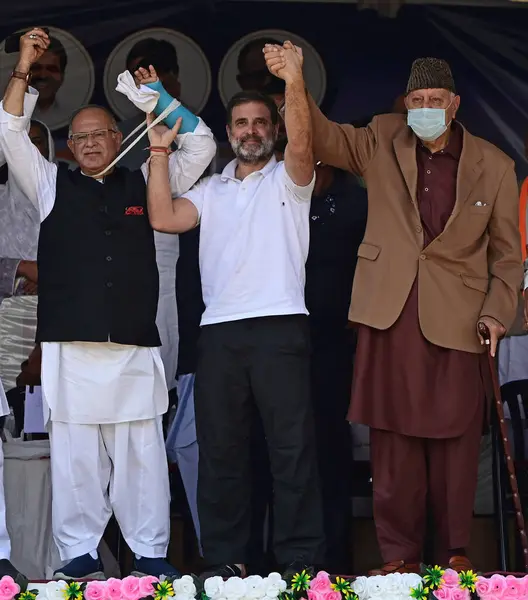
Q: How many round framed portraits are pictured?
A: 3